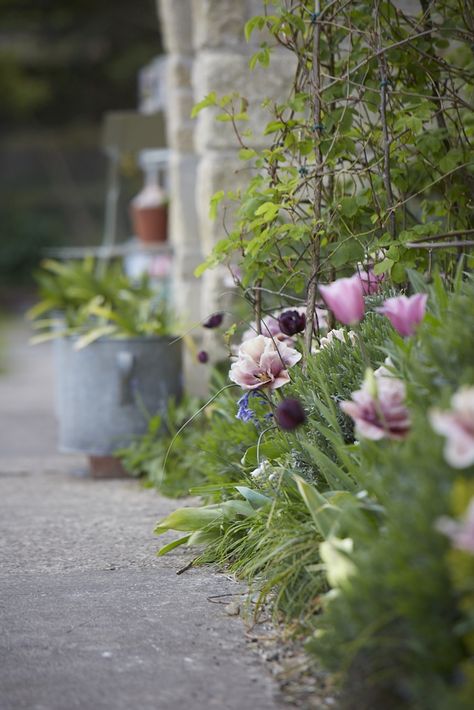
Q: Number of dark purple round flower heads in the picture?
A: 4